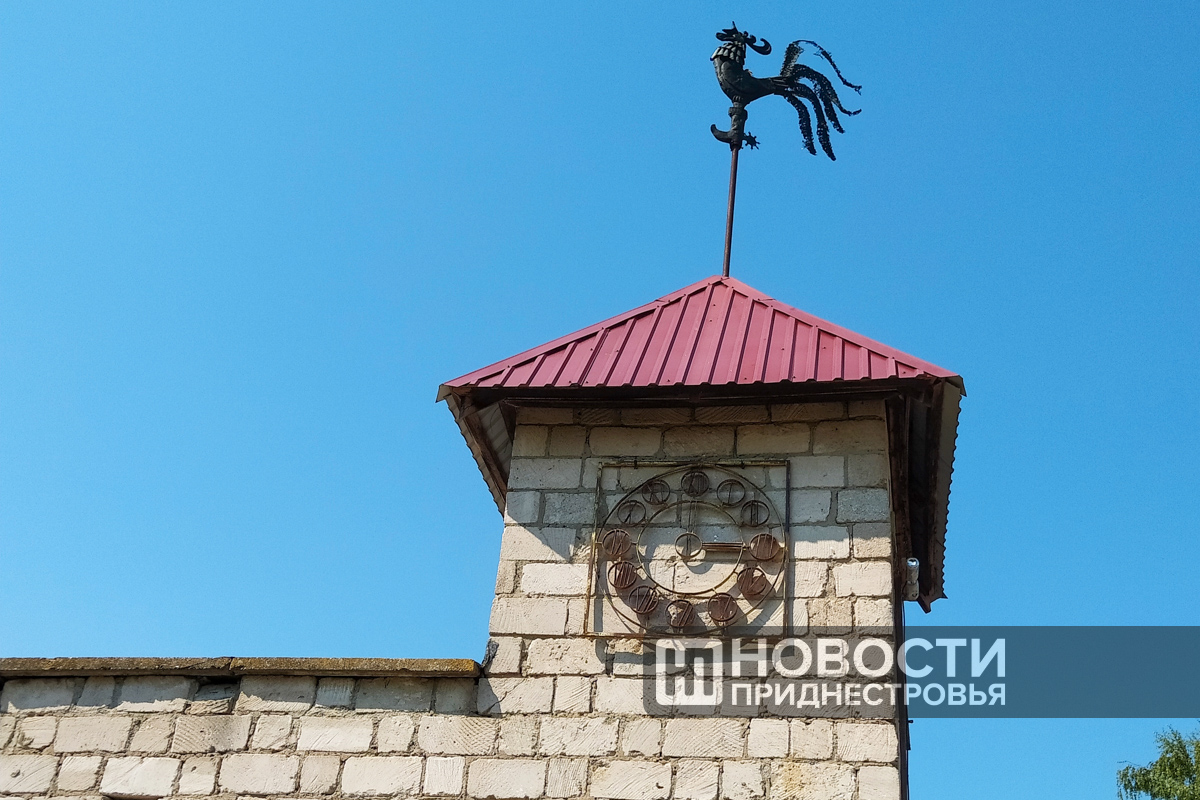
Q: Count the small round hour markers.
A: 12